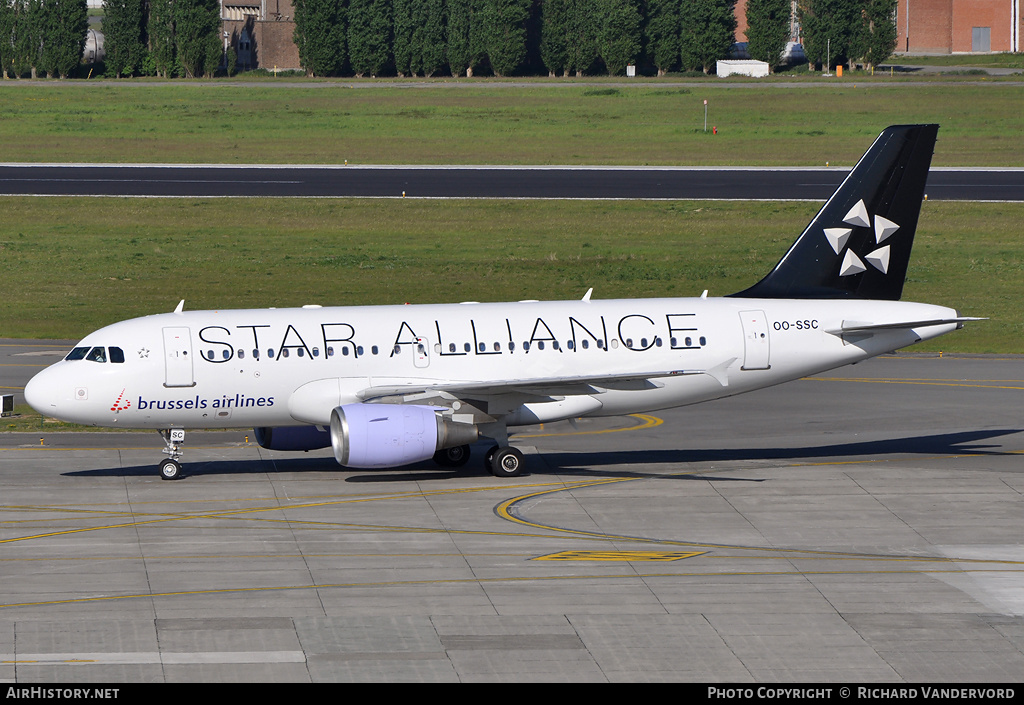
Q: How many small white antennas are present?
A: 3